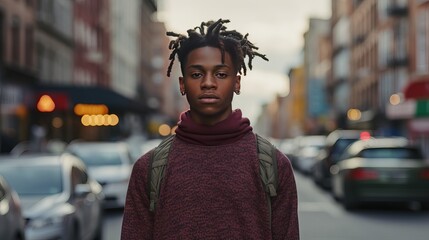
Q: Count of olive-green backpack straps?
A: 2